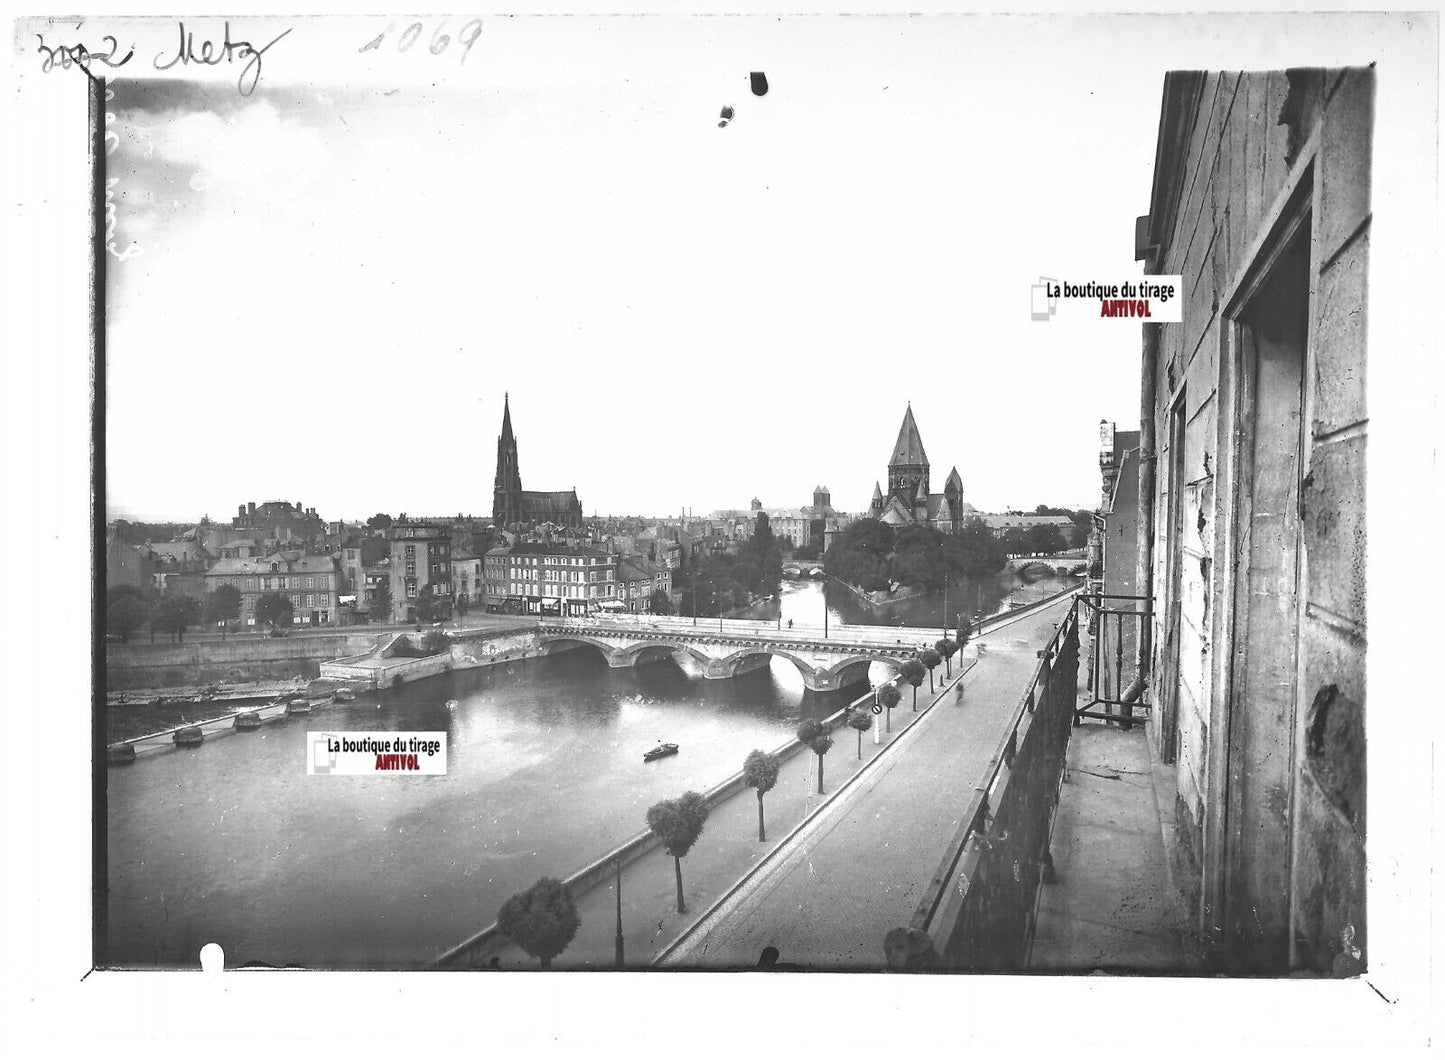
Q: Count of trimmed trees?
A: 10